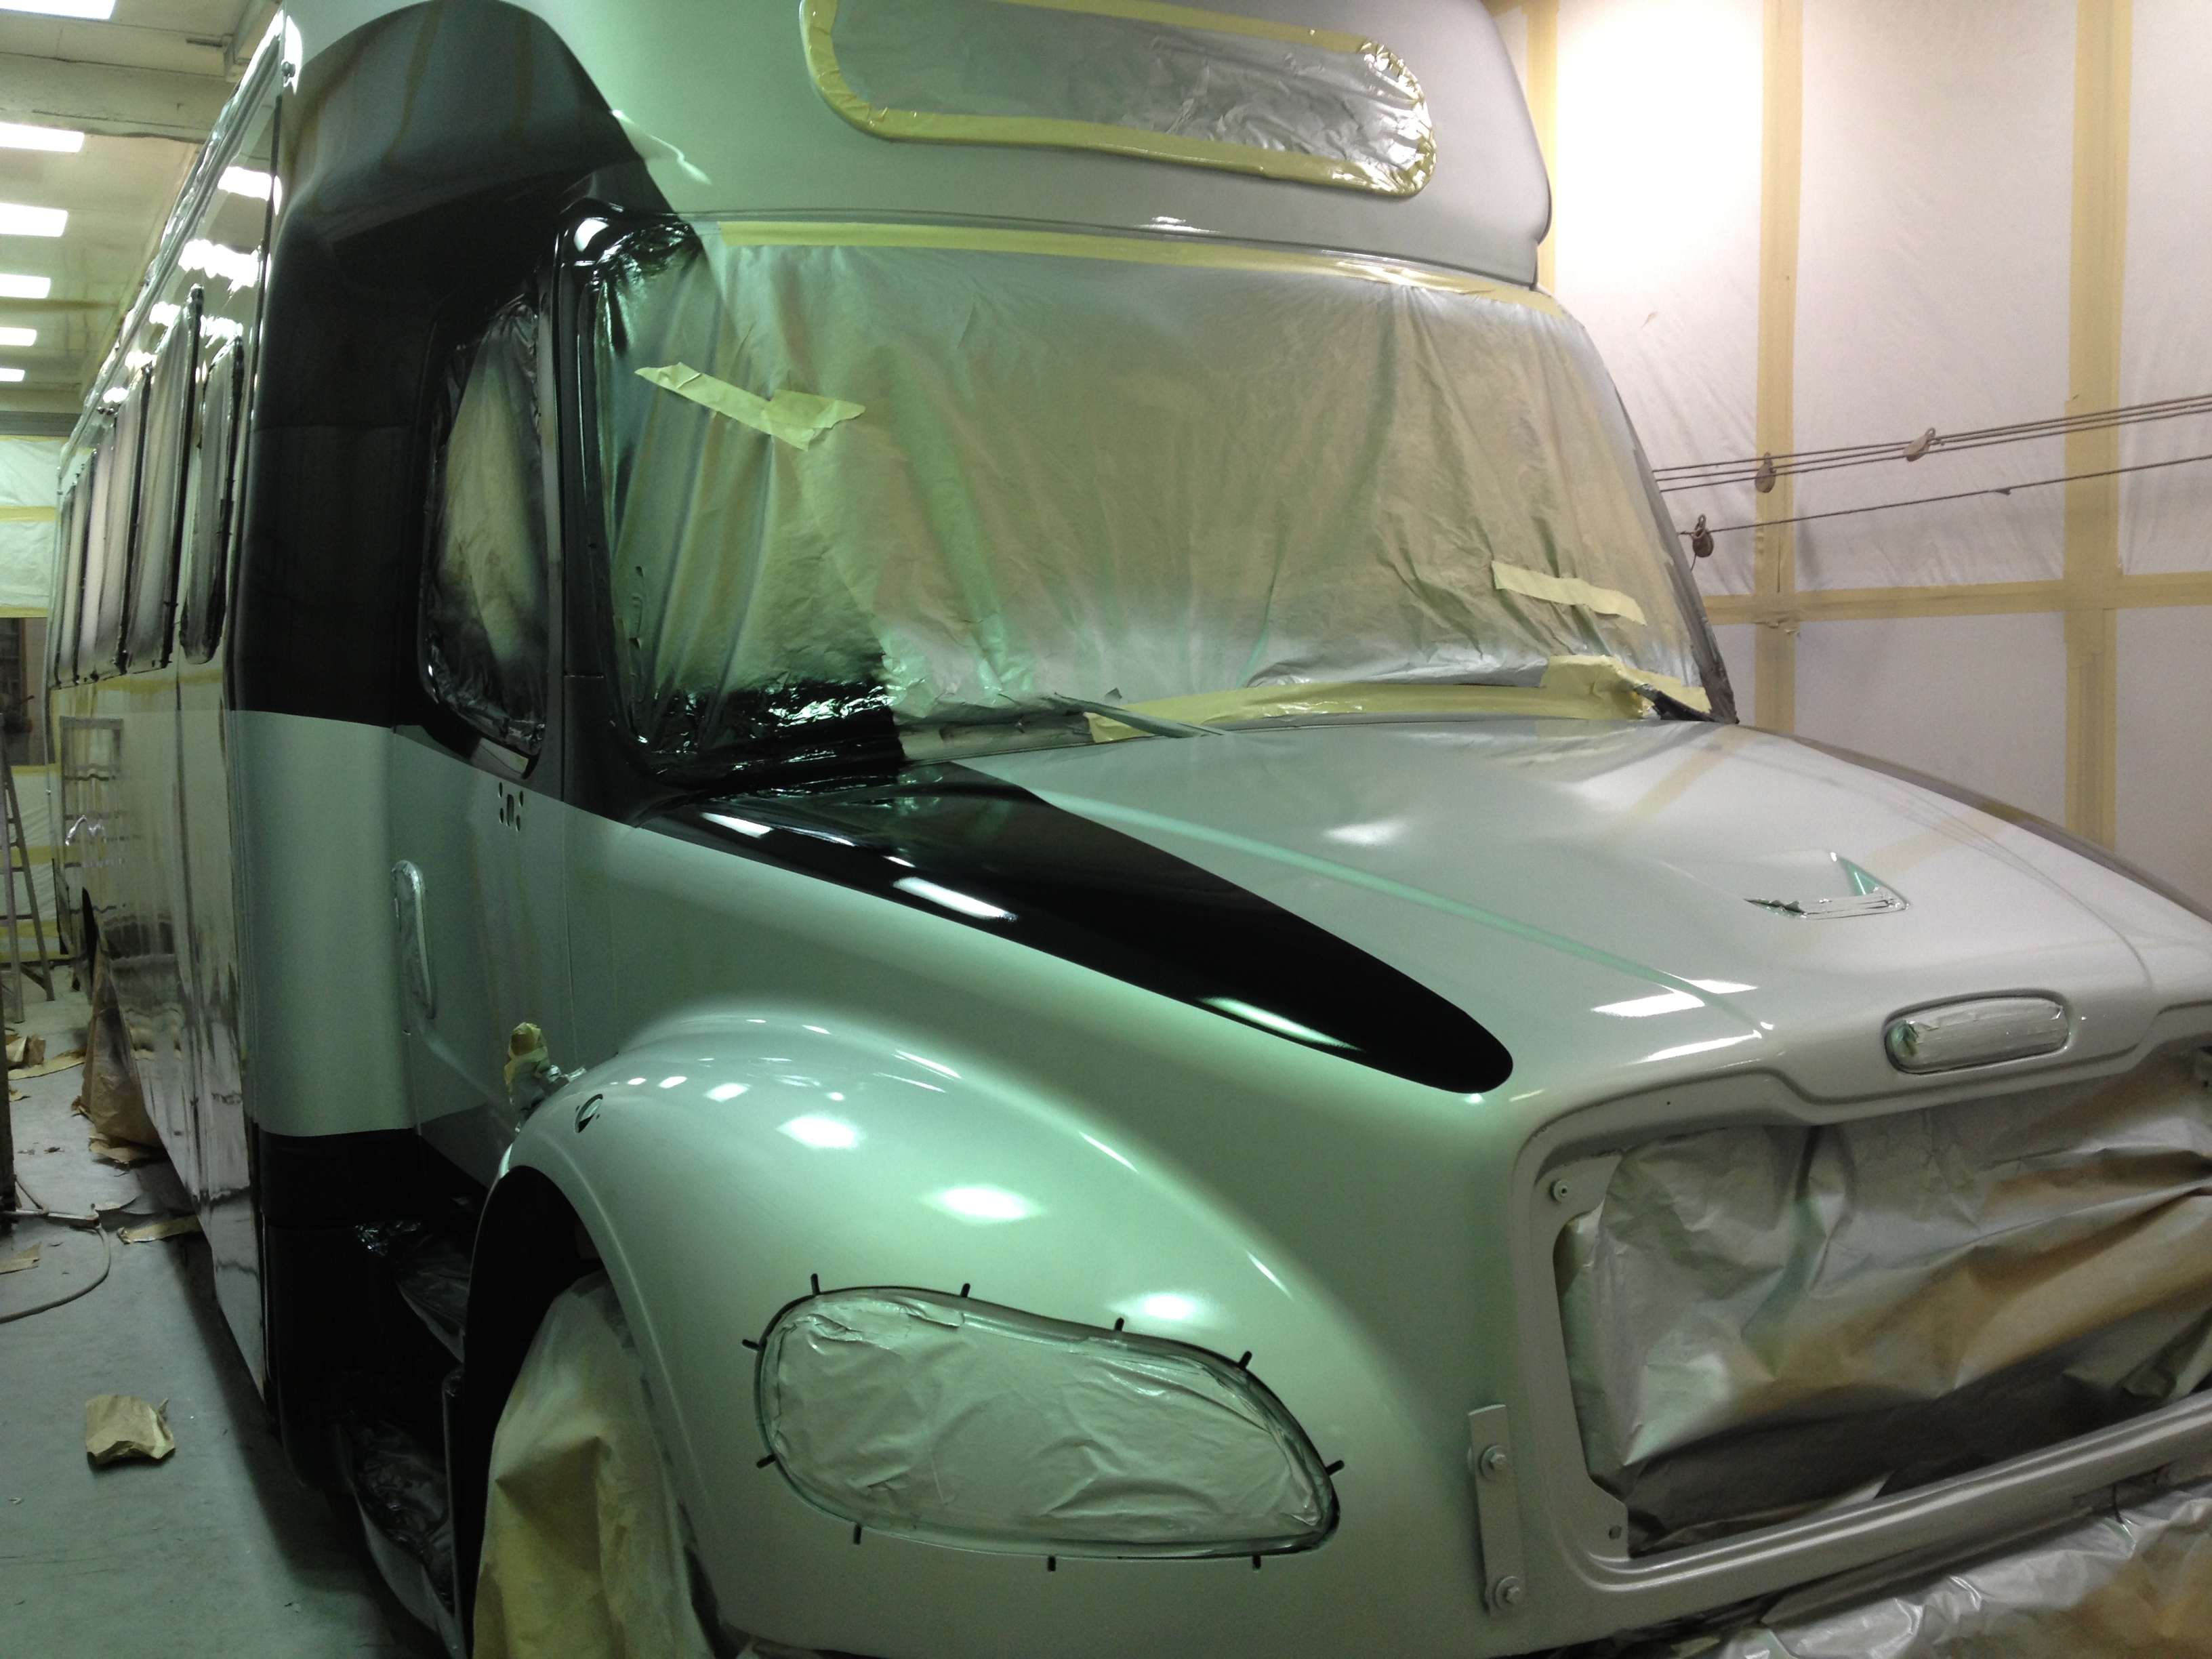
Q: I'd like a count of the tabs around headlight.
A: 10